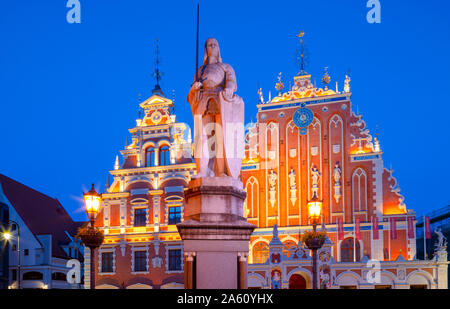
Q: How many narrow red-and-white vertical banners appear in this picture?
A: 6